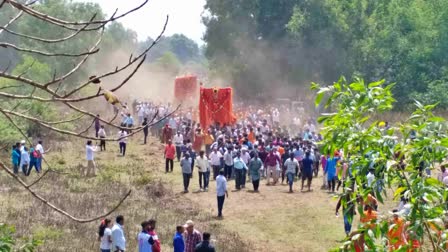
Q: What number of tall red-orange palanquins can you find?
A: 2